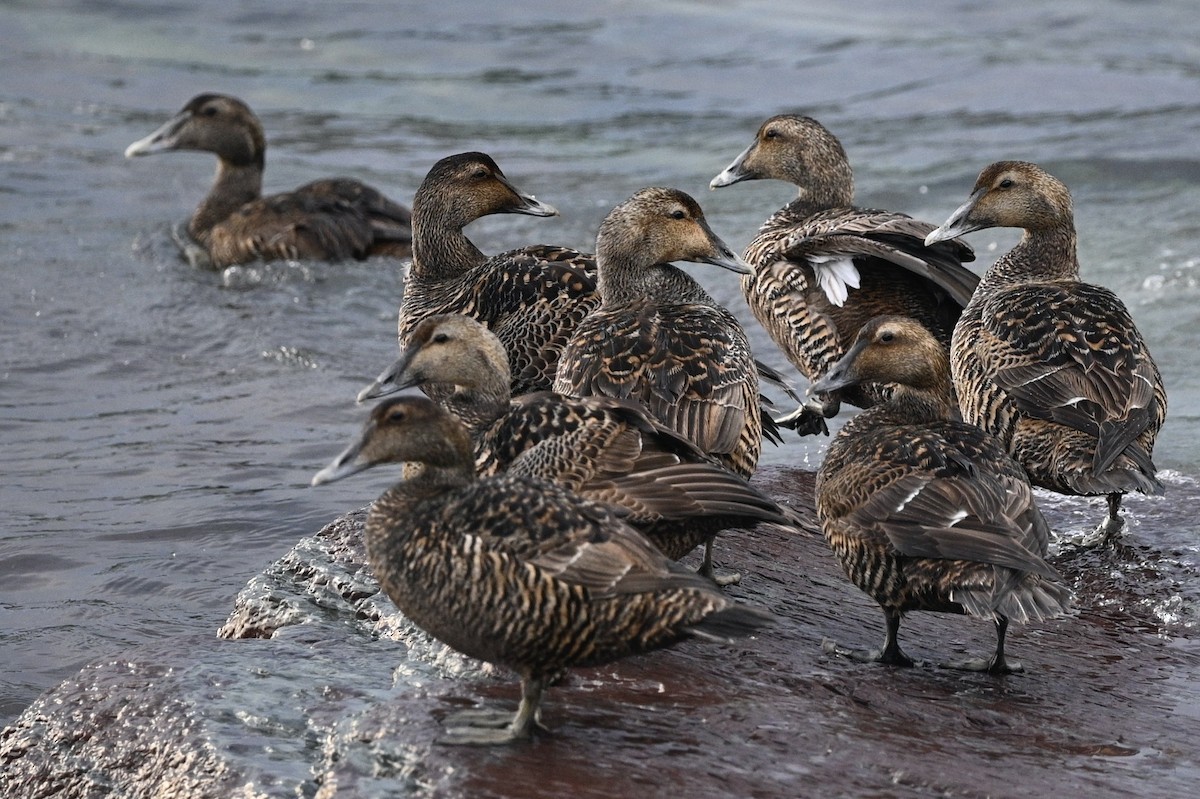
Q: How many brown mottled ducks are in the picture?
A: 8